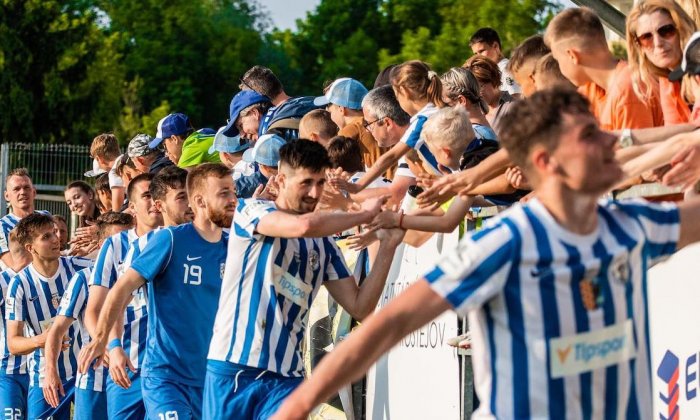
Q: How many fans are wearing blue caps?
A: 5